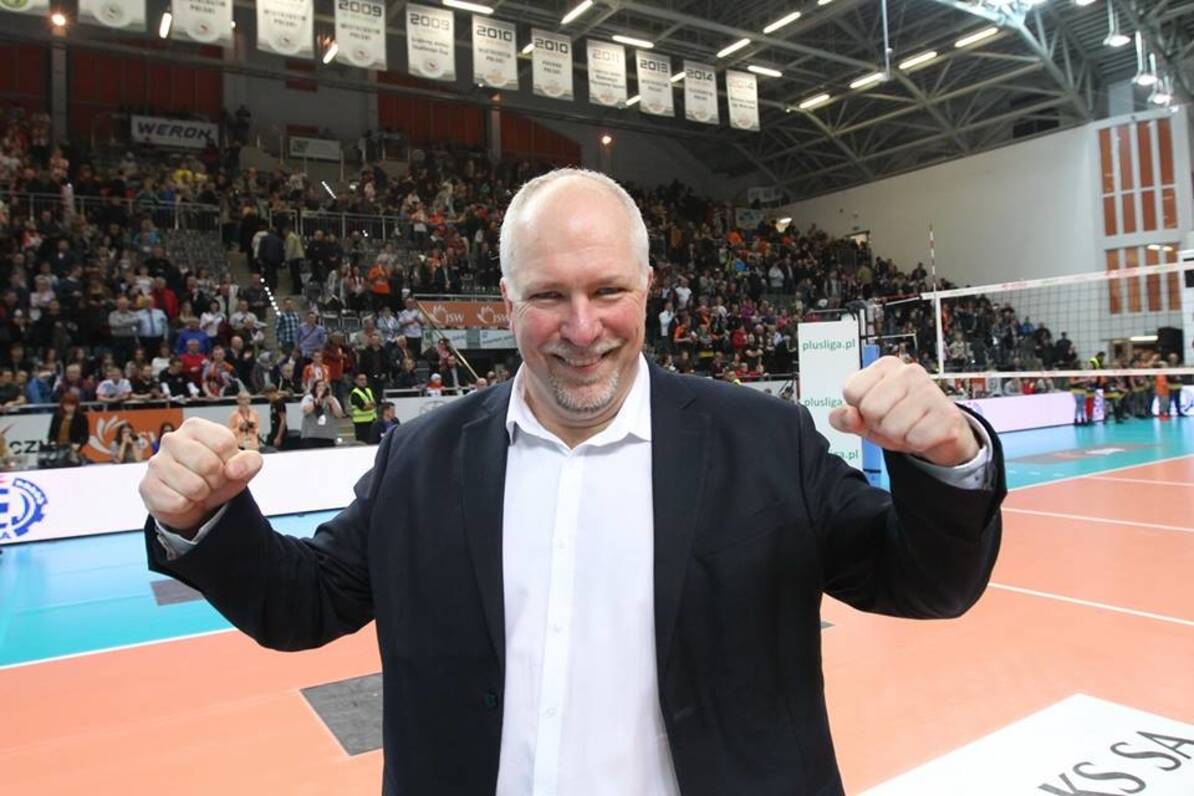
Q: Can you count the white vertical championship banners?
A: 12